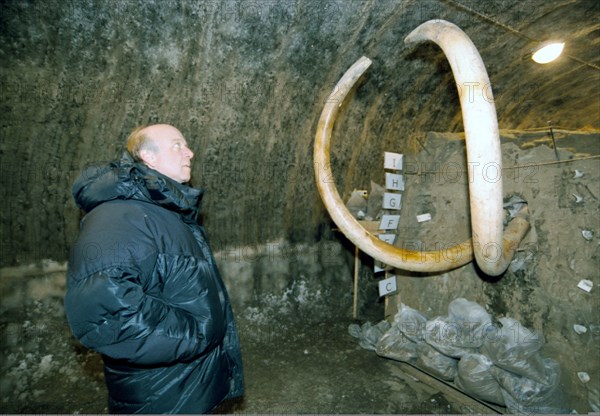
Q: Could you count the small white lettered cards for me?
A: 7